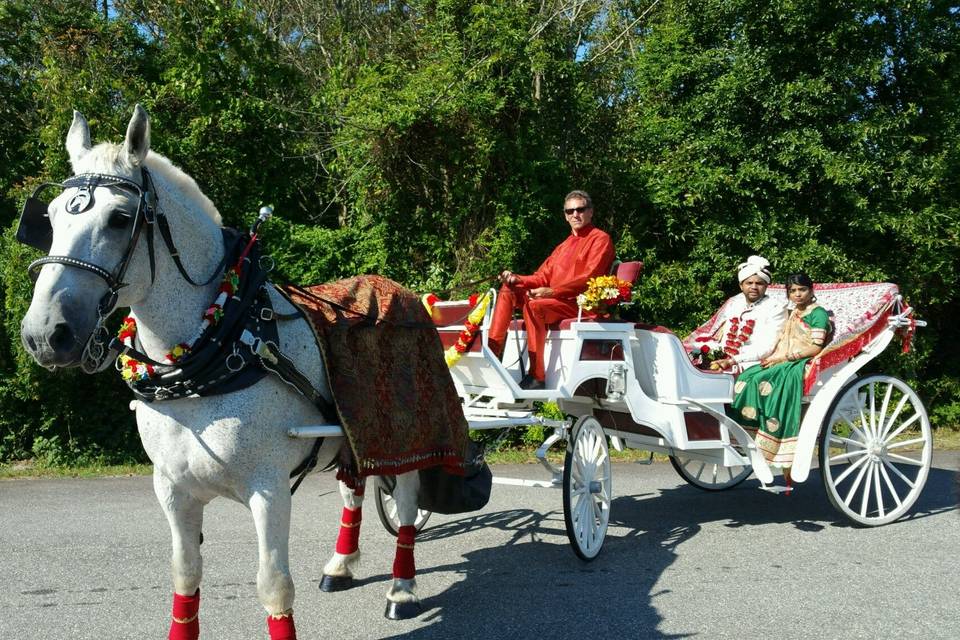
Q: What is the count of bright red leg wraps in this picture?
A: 4